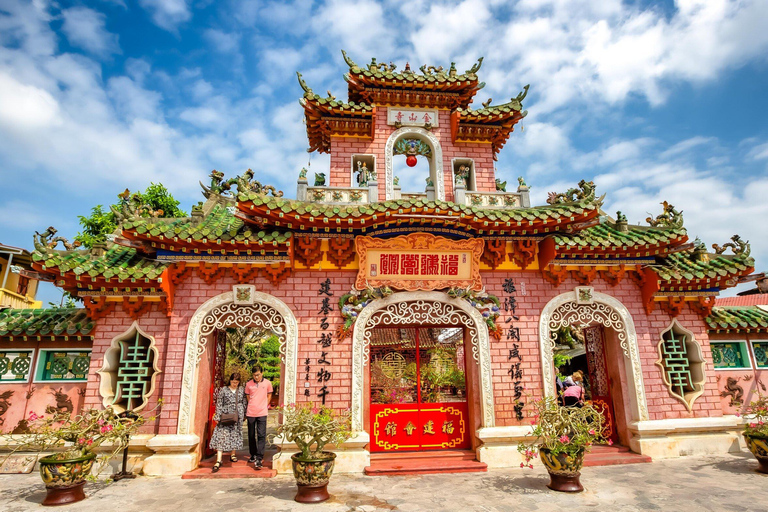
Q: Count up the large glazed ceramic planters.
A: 4